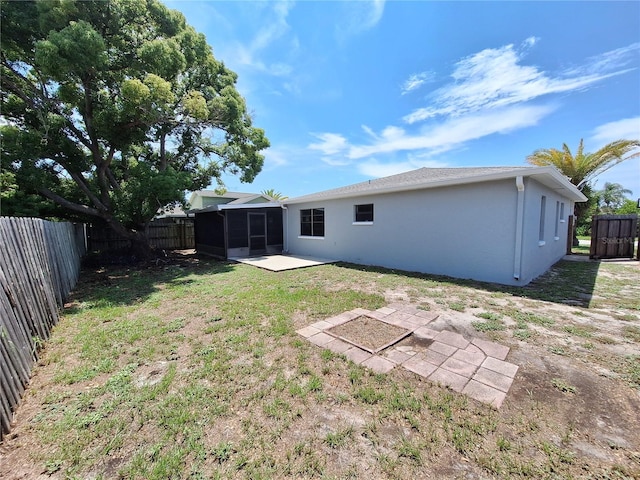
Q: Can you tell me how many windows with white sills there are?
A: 5